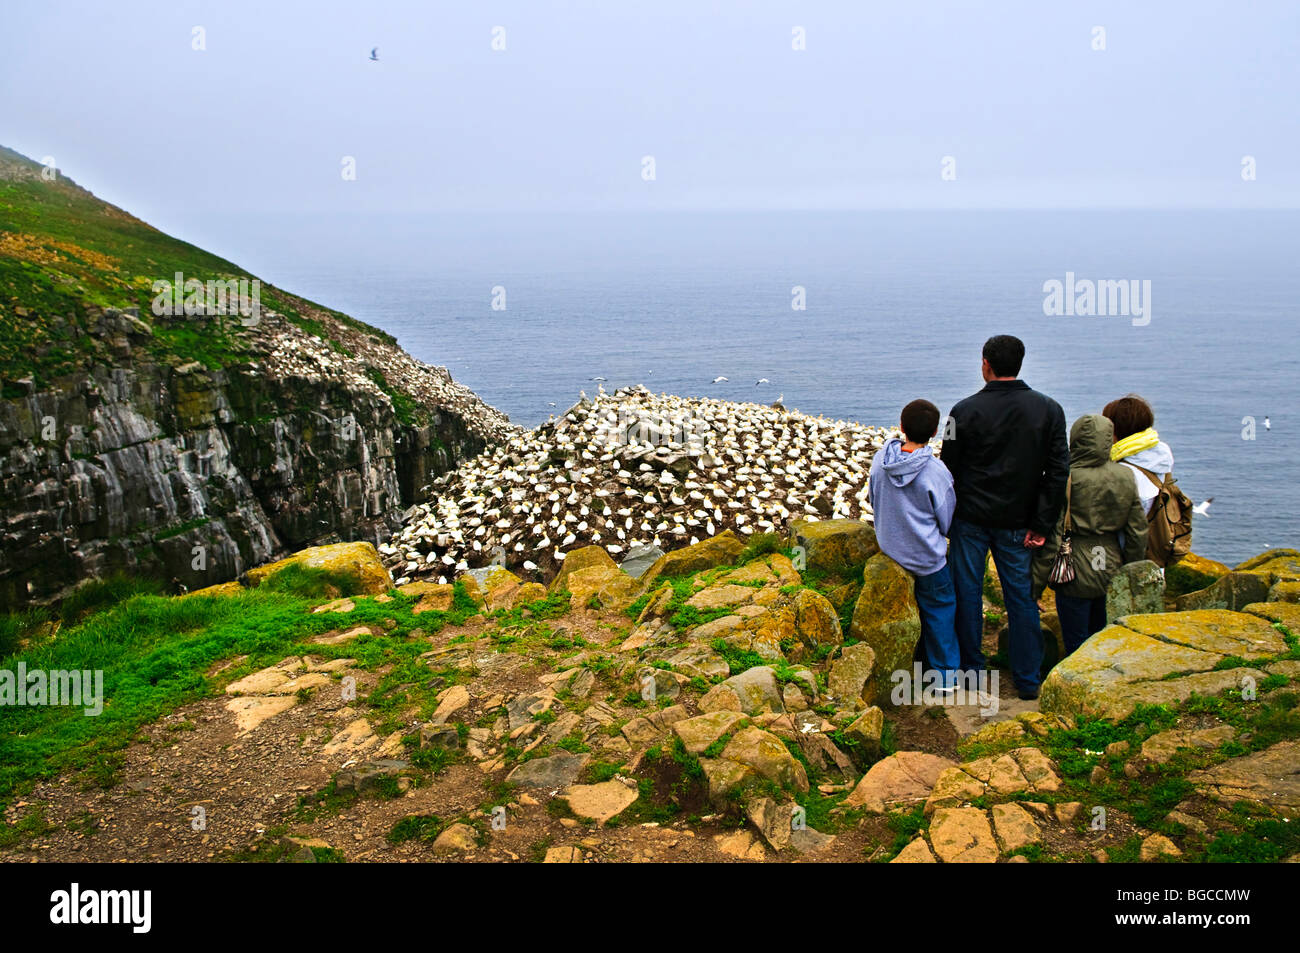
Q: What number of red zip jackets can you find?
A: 0